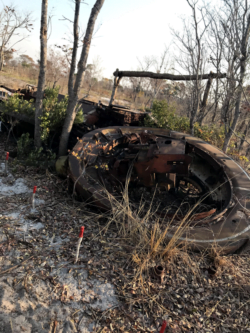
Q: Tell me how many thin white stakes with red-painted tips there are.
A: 4